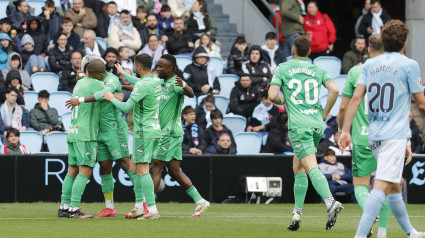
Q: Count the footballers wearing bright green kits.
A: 6